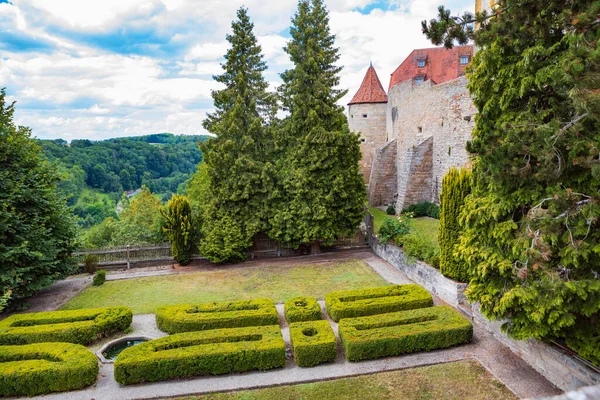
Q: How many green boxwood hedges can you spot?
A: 8